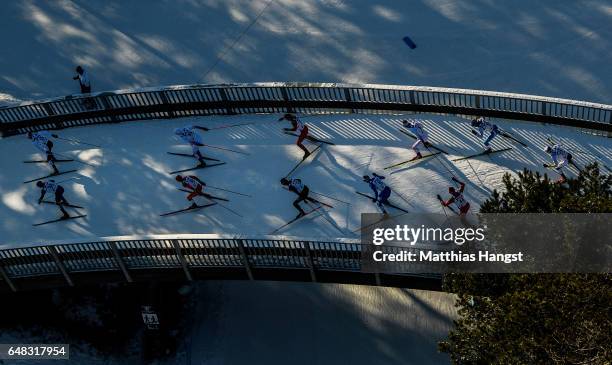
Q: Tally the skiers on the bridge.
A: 11